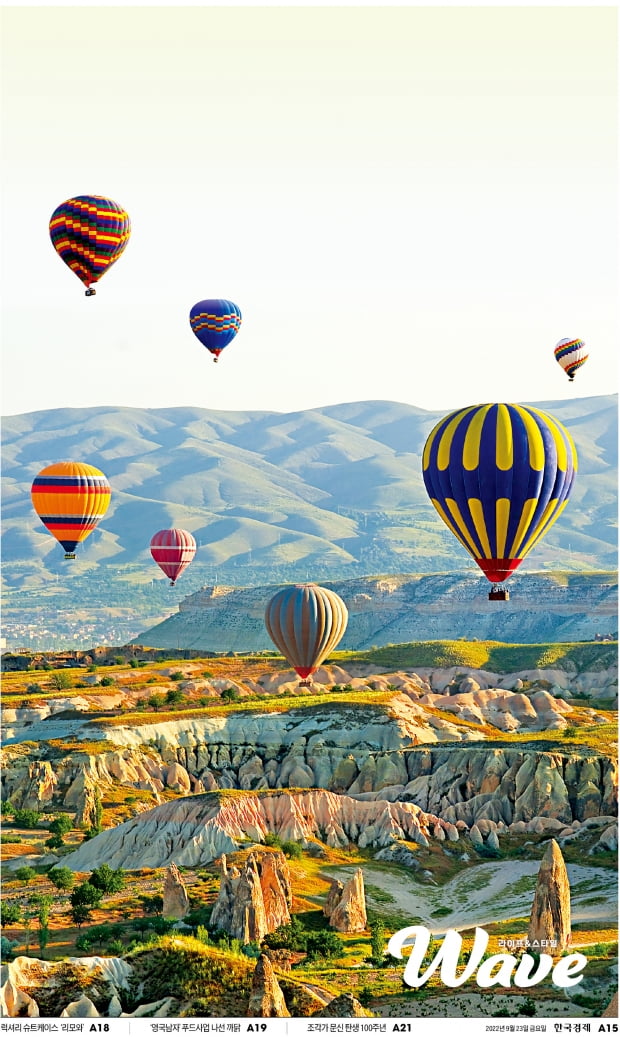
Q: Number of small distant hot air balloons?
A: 3